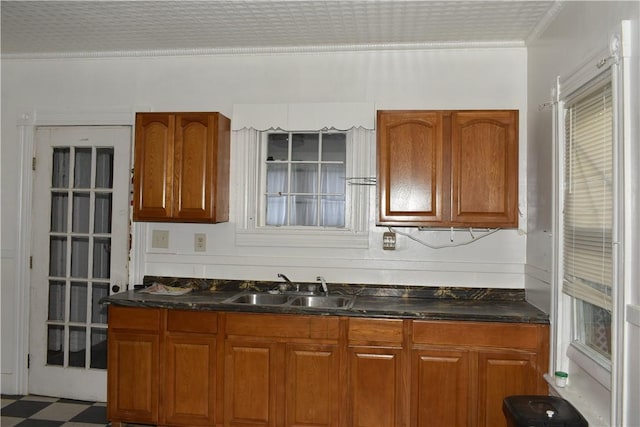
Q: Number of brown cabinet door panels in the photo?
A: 11